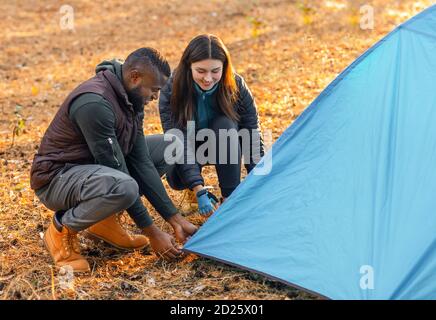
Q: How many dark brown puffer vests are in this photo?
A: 1